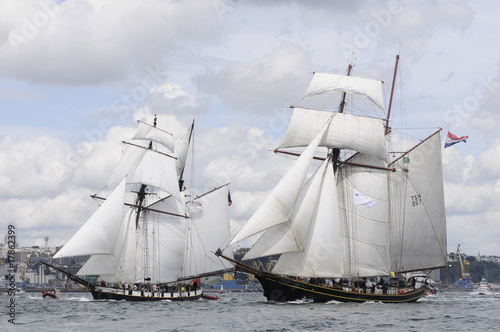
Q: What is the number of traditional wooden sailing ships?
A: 2